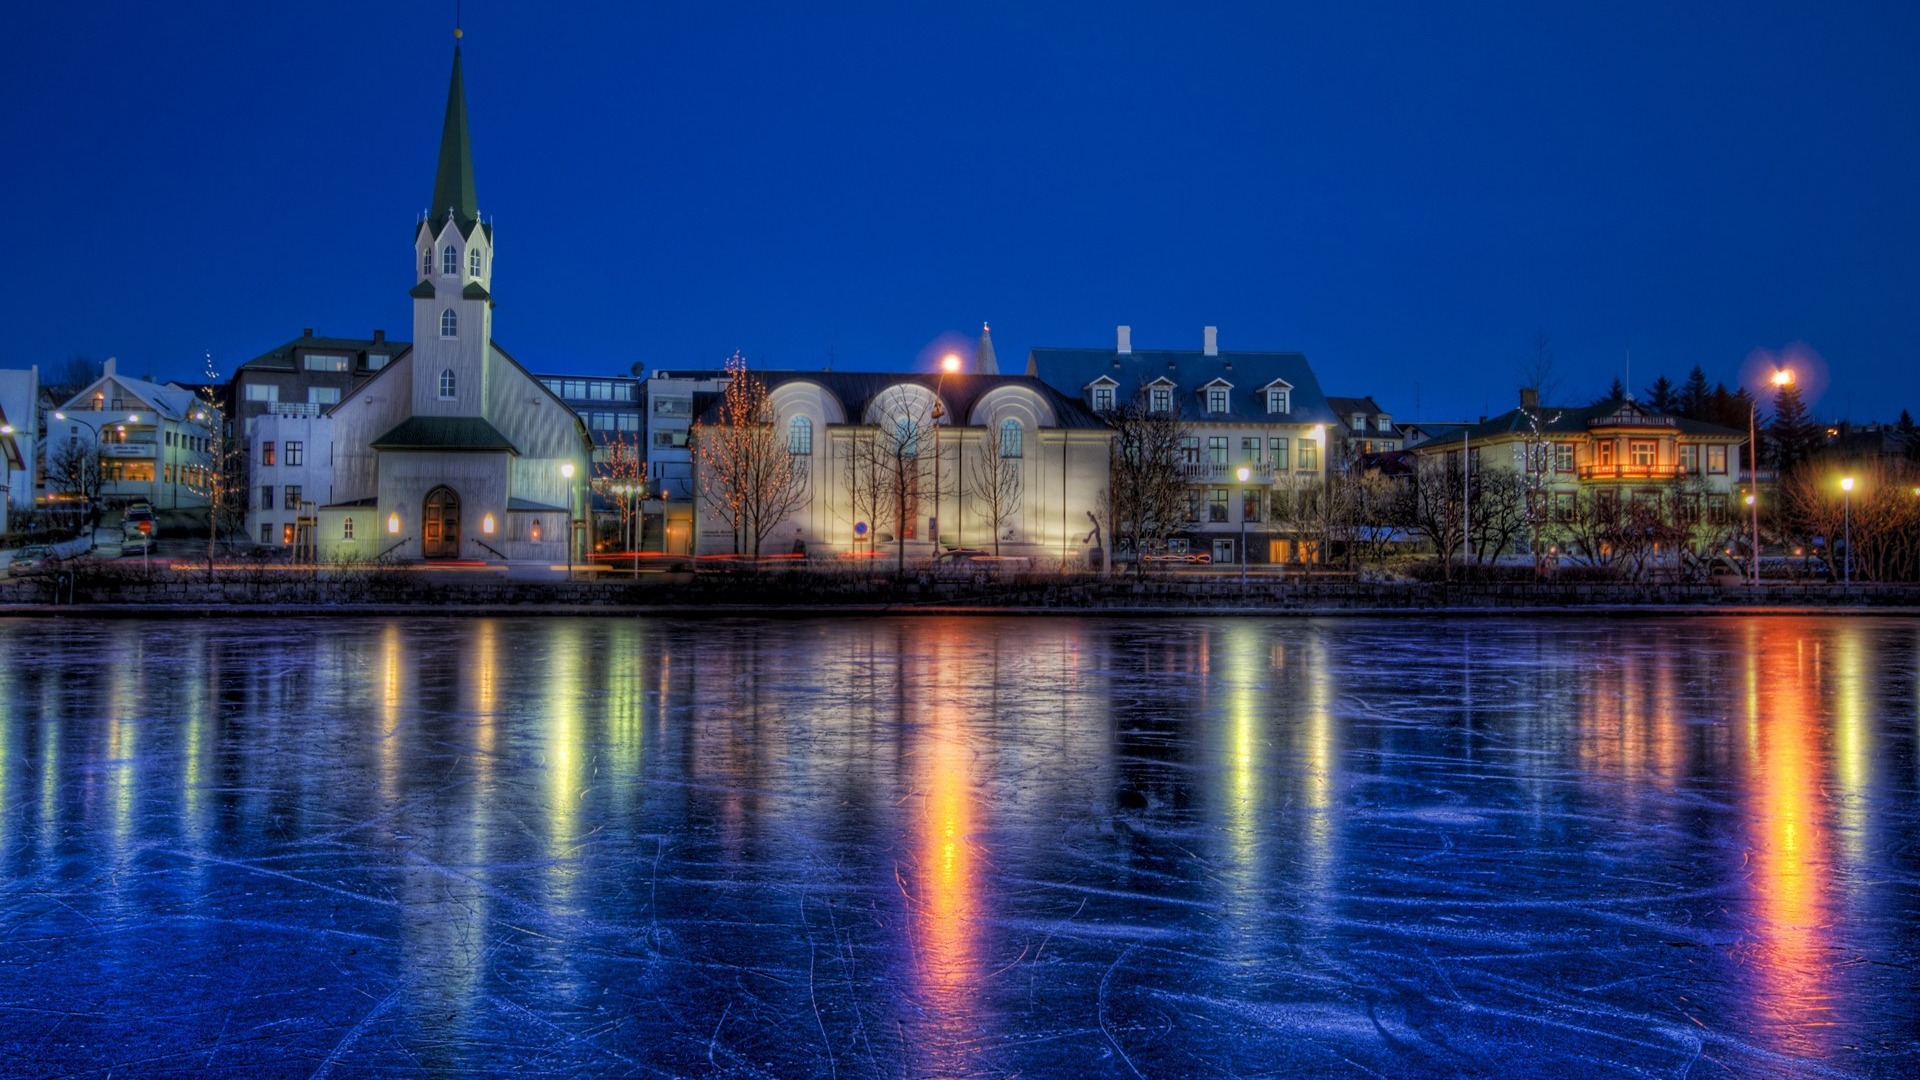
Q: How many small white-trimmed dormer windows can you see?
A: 4